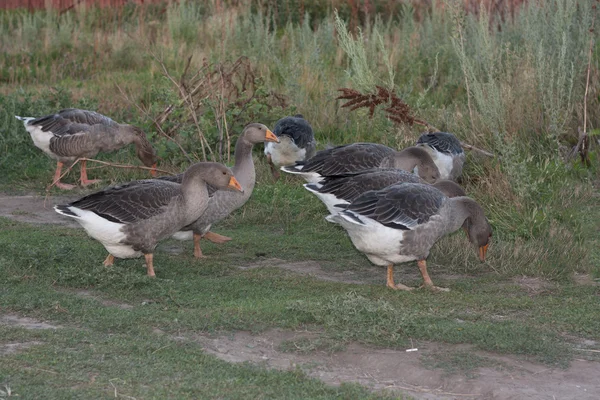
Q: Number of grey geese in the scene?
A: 8